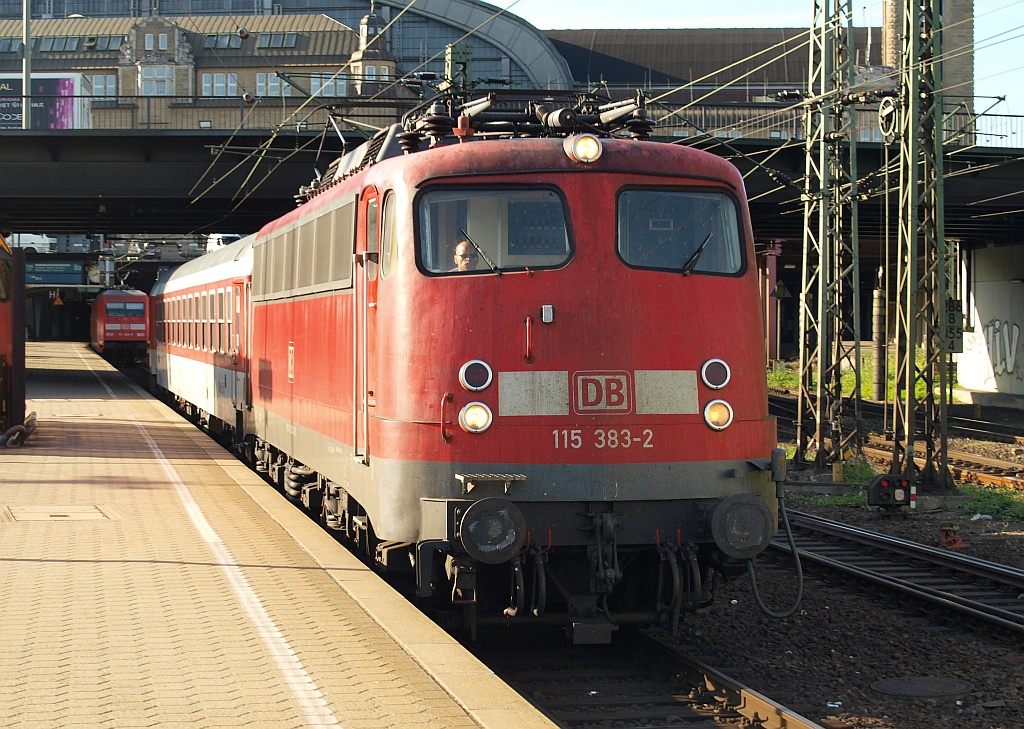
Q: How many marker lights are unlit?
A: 2